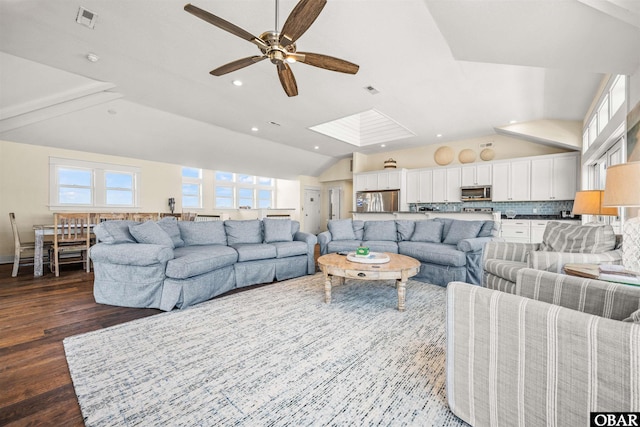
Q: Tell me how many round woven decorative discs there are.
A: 3